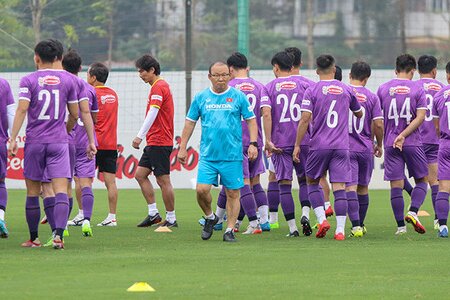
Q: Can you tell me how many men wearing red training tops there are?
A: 2